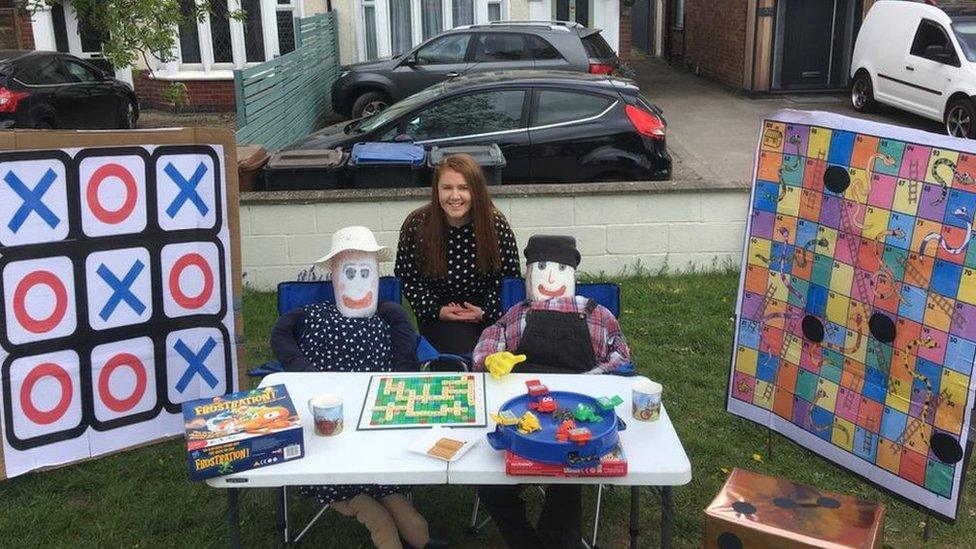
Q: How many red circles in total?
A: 5